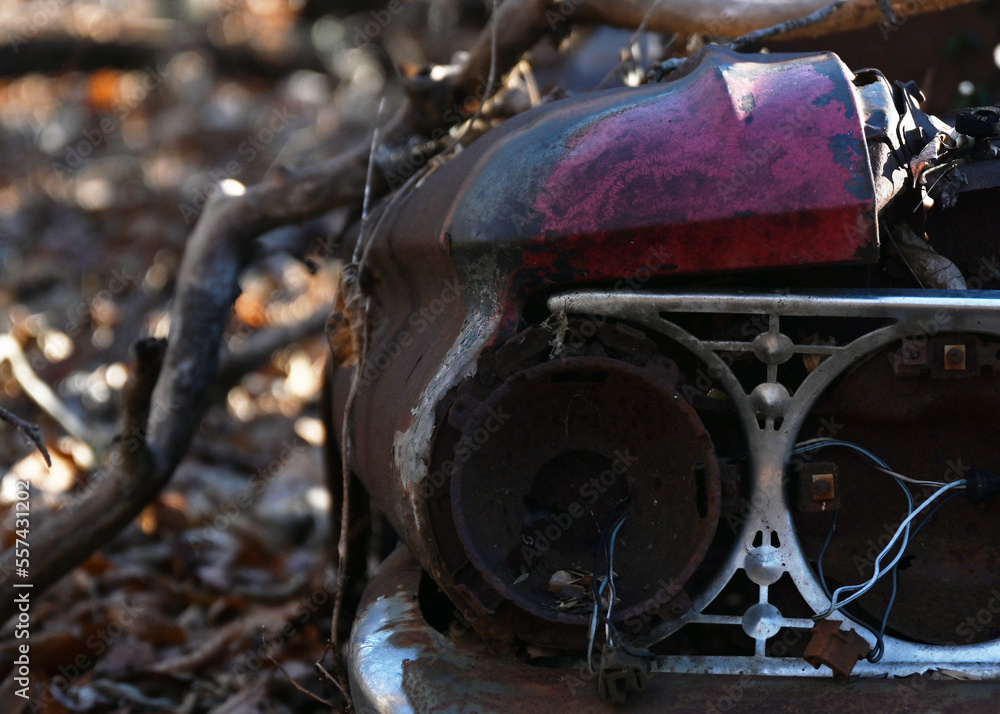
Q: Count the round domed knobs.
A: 4